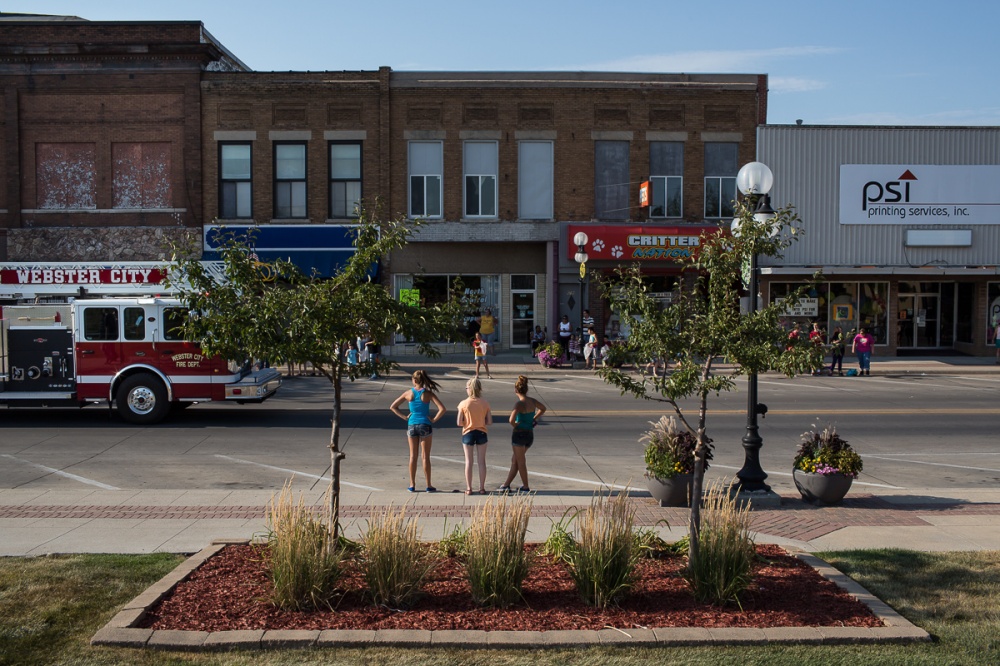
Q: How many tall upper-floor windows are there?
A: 9